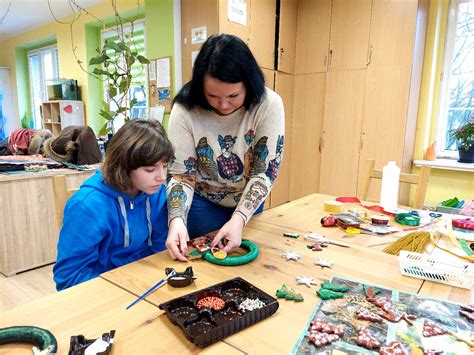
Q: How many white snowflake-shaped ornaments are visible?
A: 3